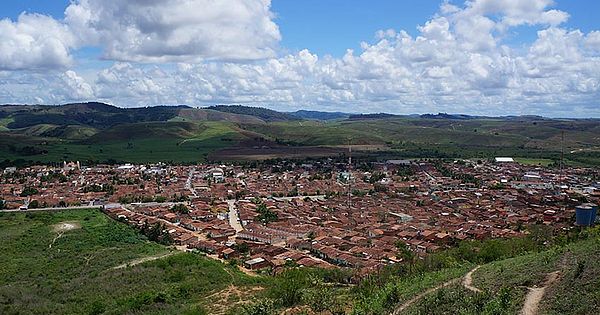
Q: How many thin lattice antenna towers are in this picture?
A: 2